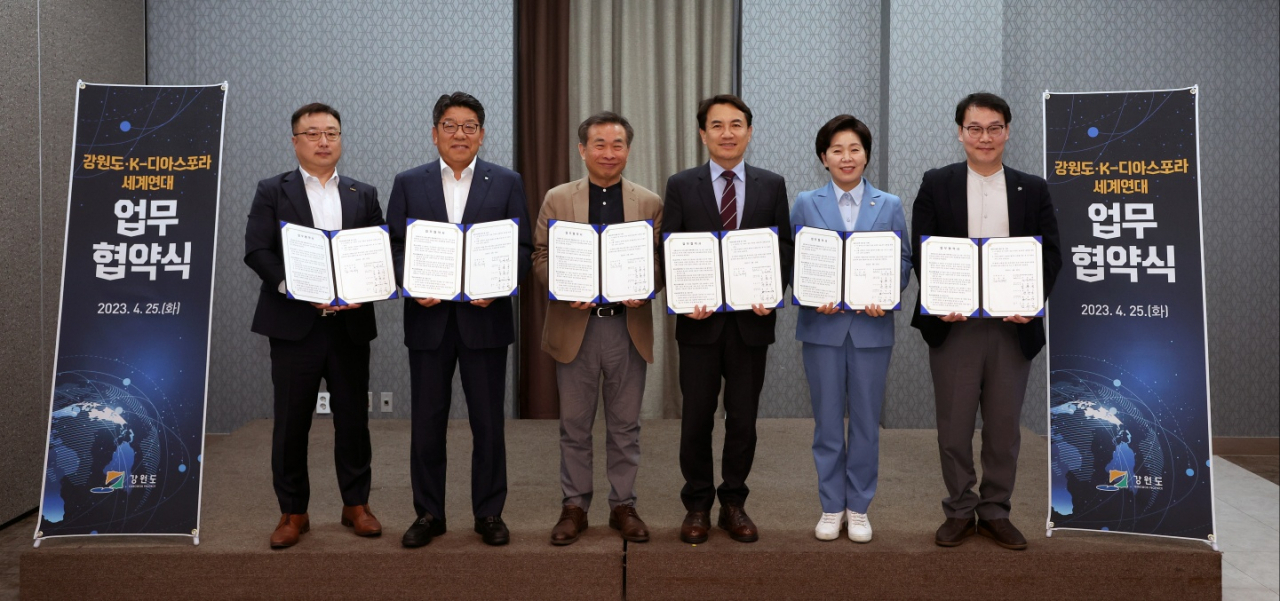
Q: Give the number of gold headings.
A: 2